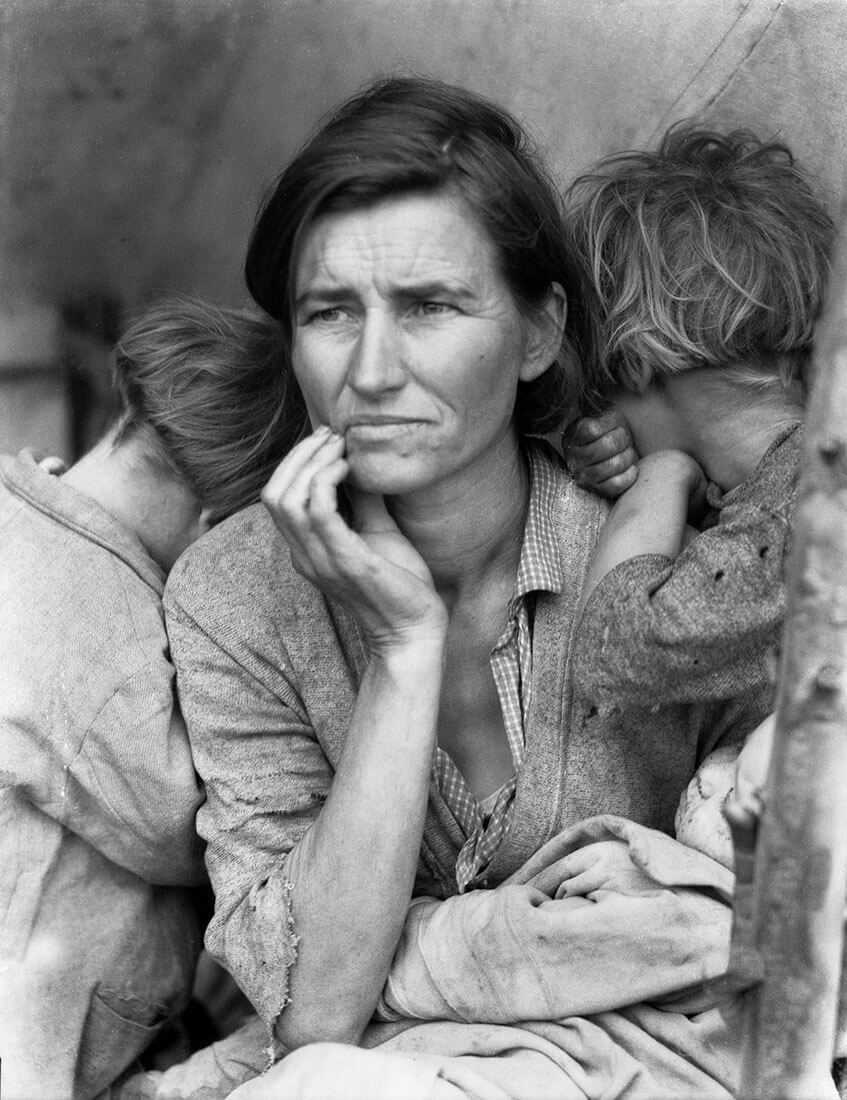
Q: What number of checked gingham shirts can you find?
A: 1